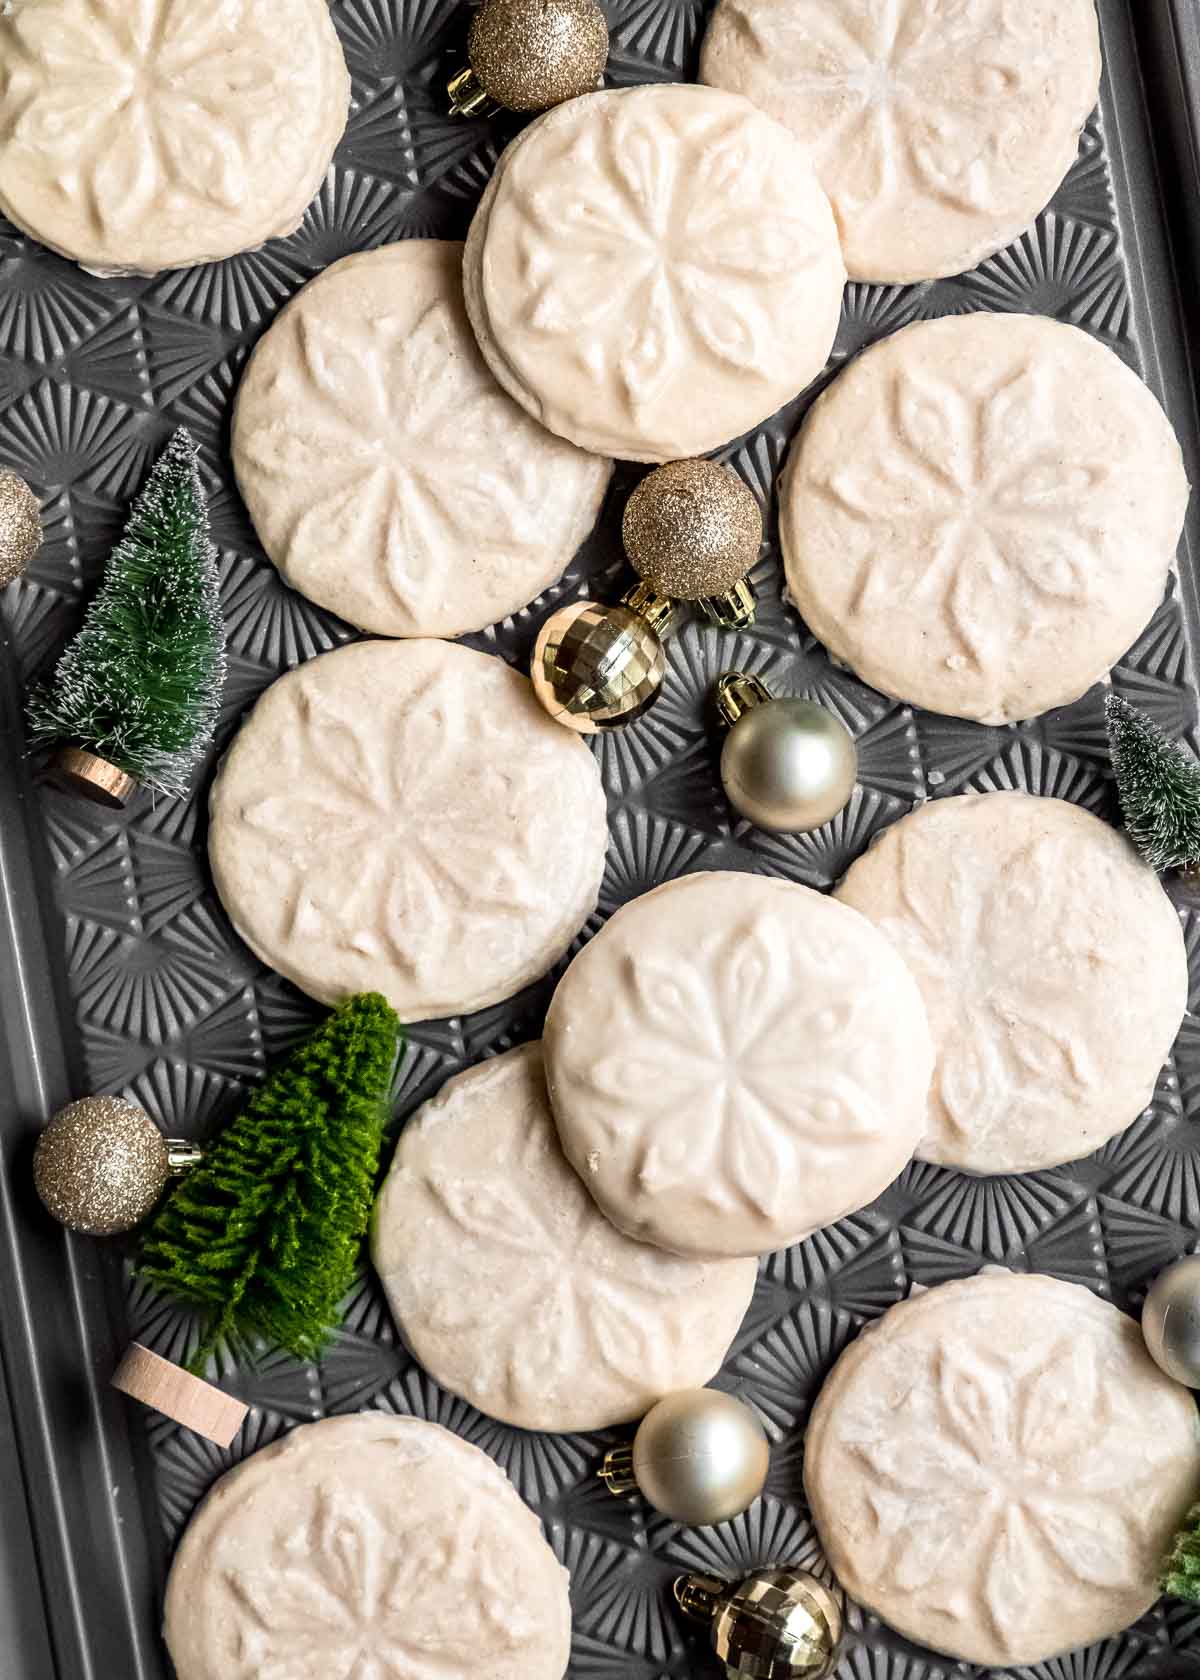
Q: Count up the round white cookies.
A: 11